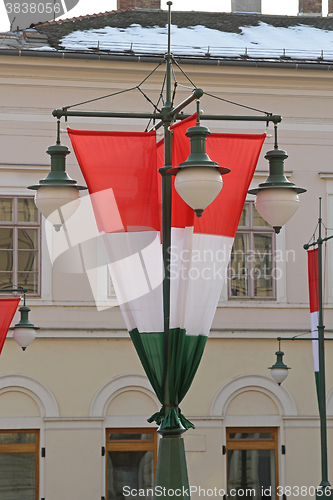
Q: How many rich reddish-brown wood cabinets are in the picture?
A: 0